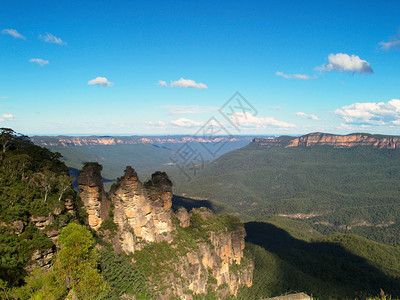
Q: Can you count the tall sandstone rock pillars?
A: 3